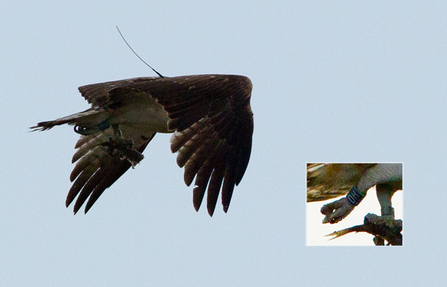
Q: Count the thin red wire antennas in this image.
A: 0